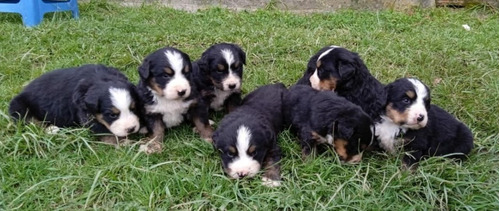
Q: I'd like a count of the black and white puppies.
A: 7